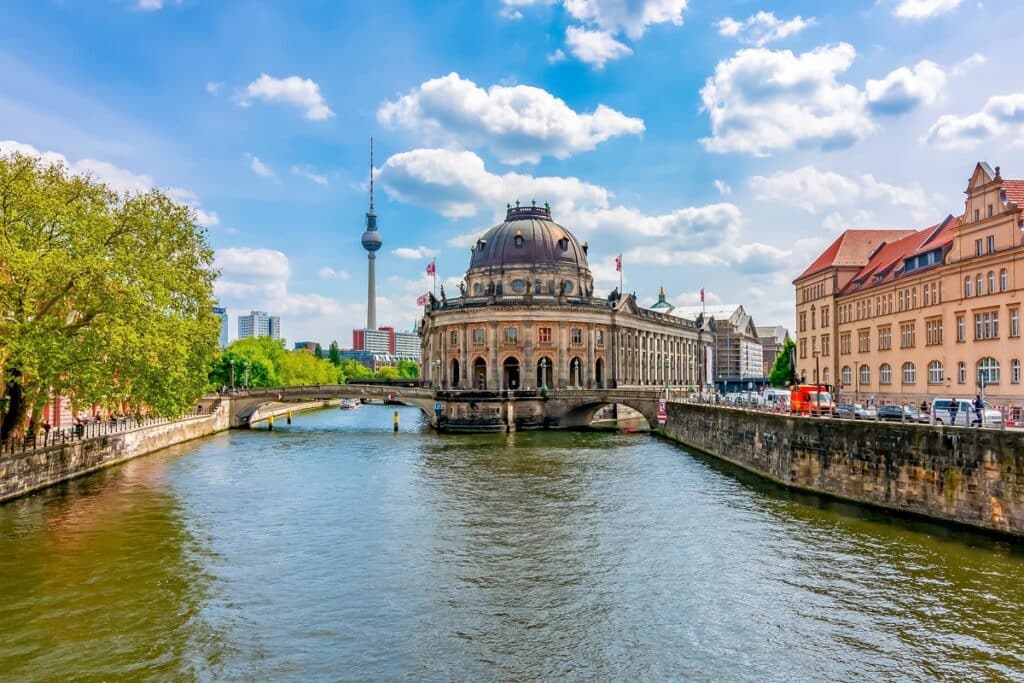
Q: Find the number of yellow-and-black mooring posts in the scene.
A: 3